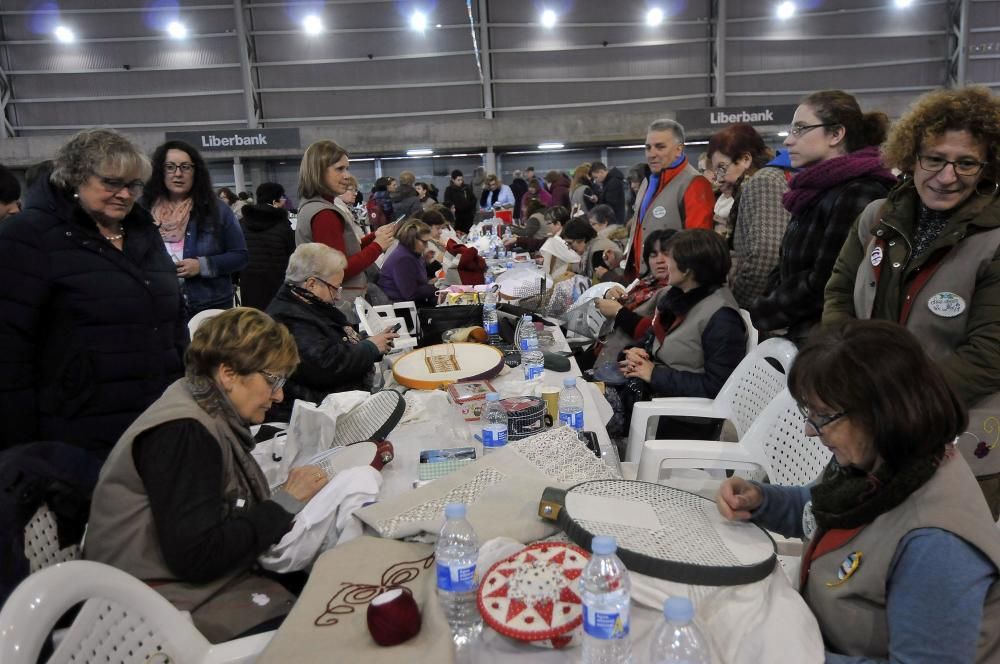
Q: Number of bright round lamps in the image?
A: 8